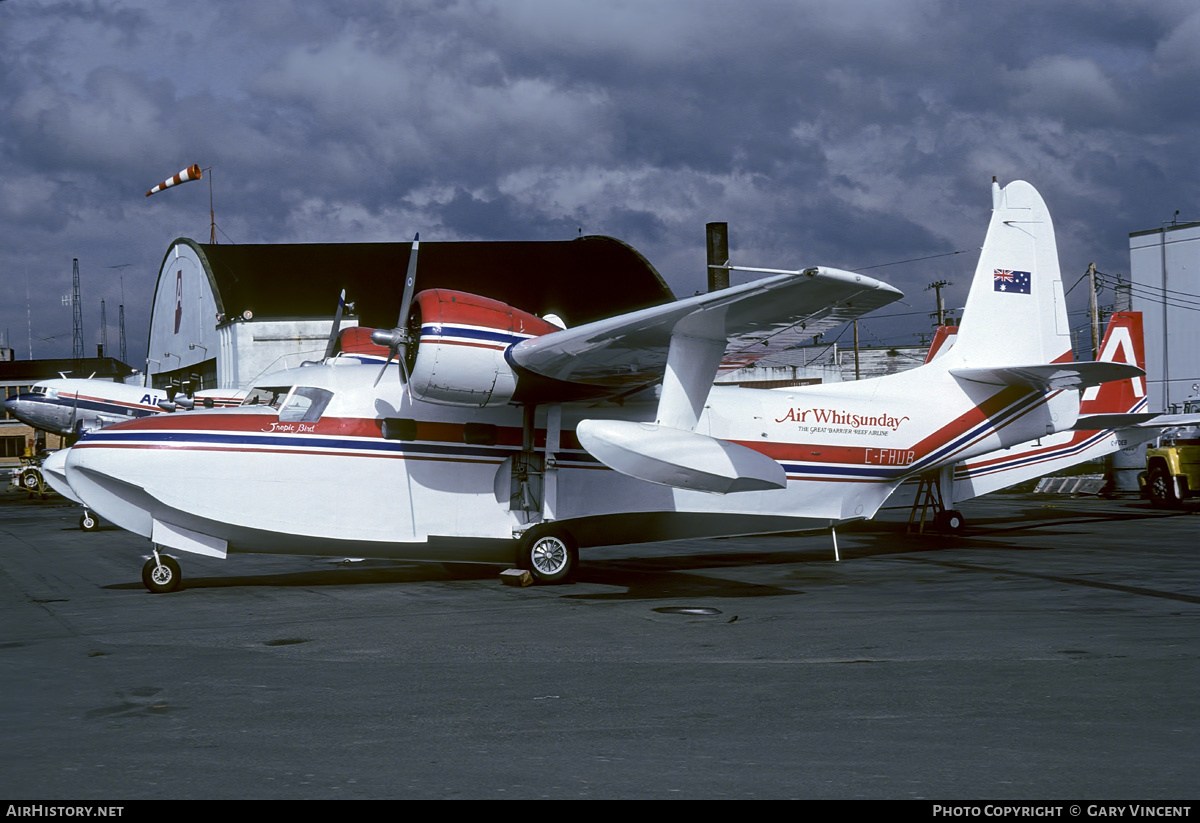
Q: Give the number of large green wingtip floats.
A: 0